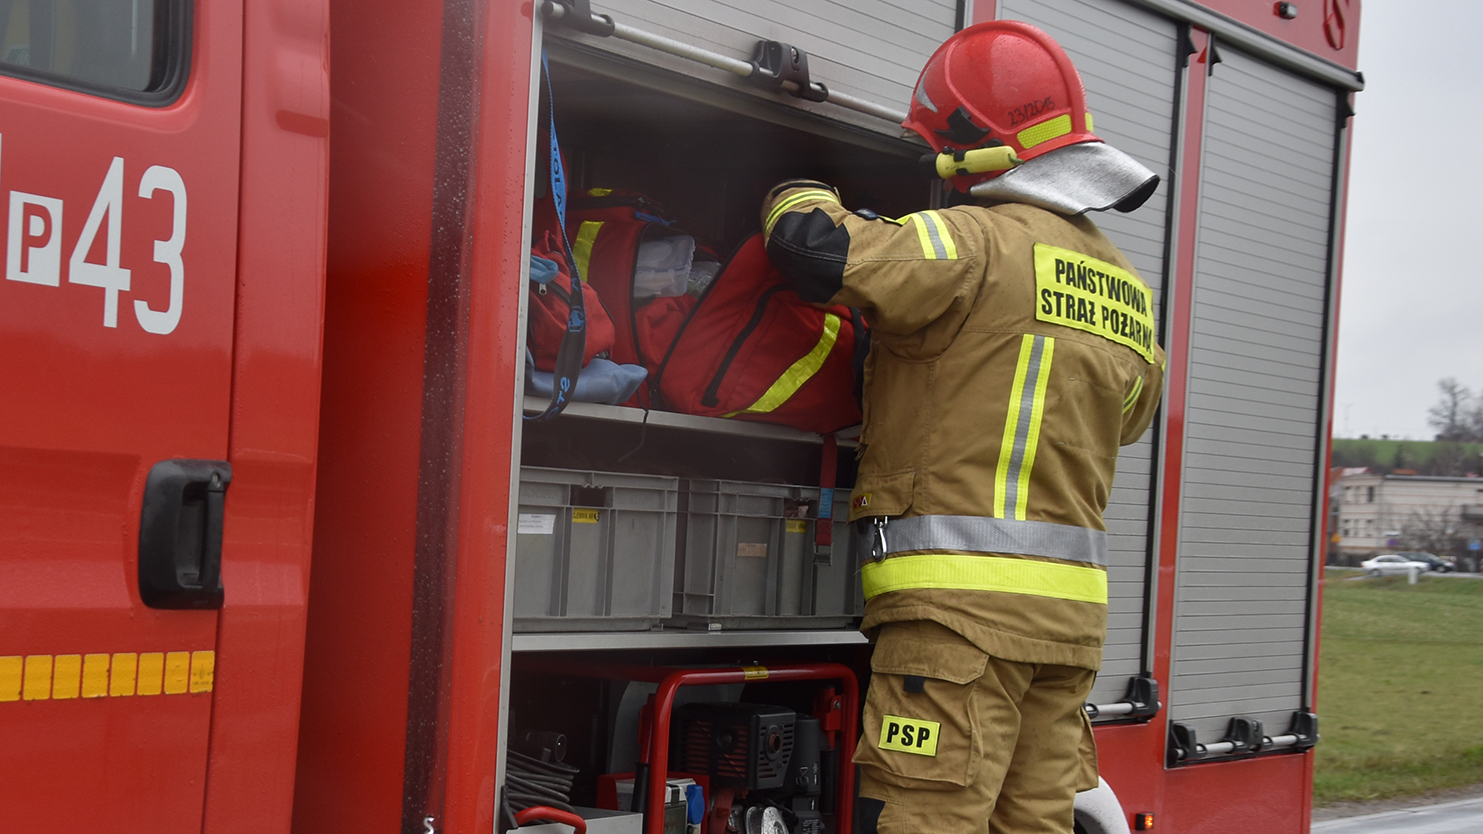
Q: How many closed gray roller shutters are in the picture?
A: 2